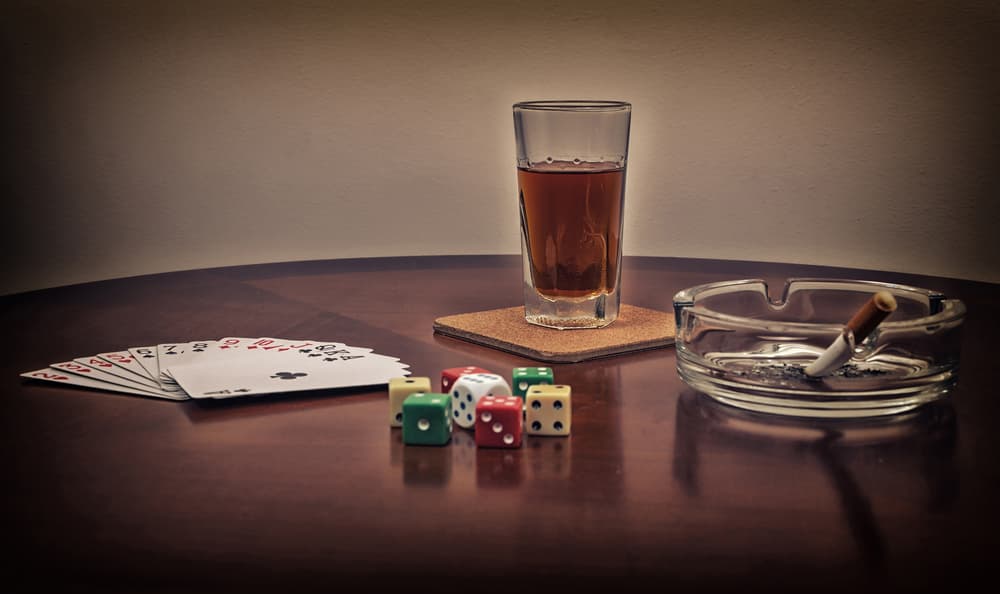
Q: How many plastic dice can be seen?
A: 7